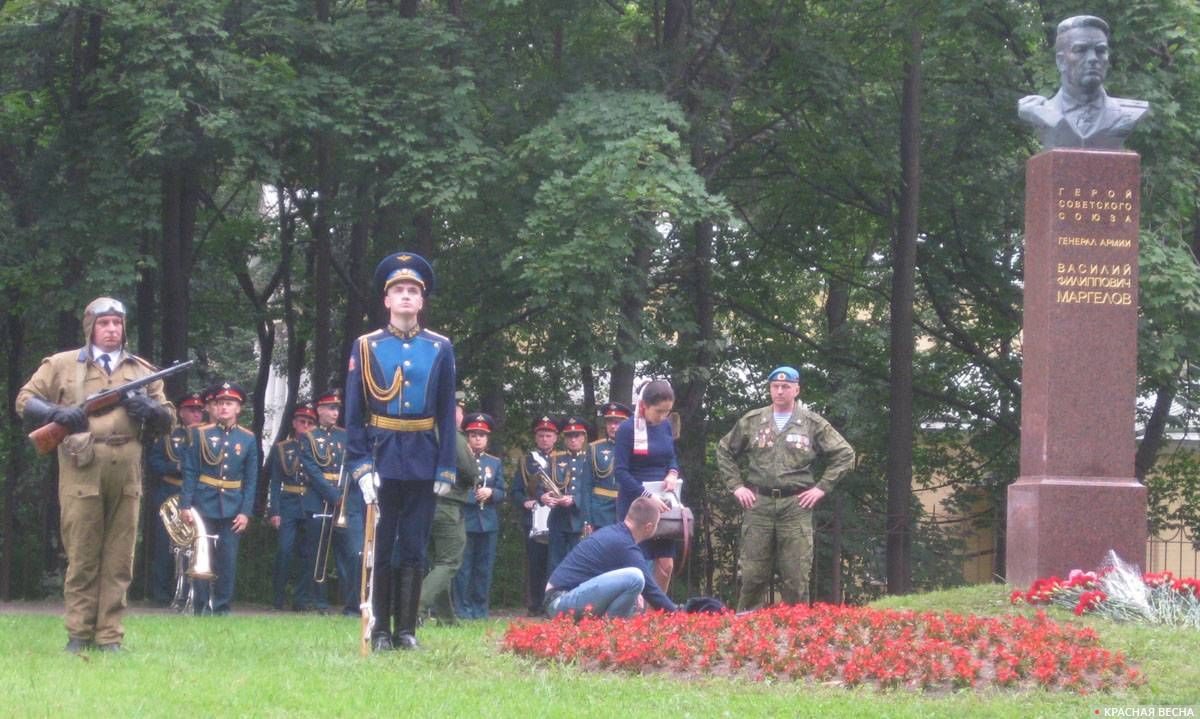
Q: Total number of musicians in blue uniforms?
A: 9